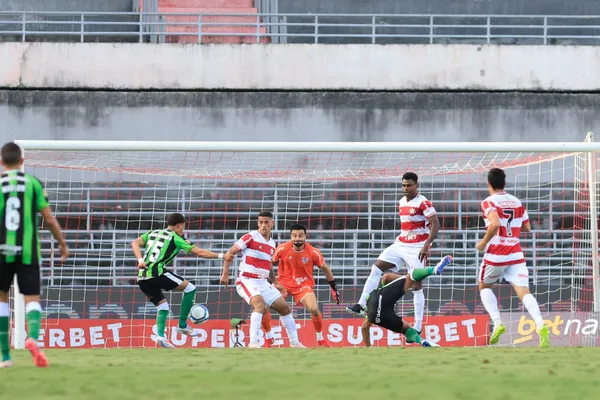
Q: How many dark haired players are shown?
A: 6